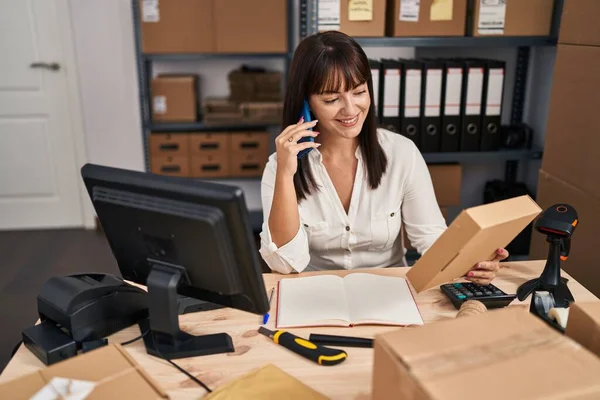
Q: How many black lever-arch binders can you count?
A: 7